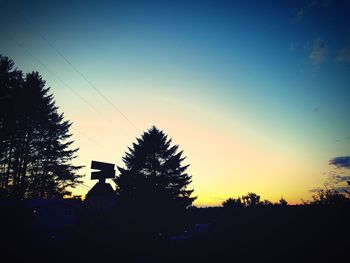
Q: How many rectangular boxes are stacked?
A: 2